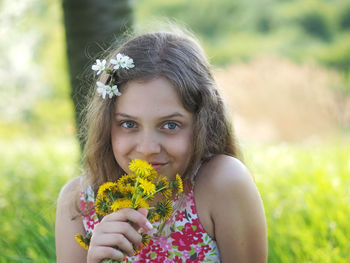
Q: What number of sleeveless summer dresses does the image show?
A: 1